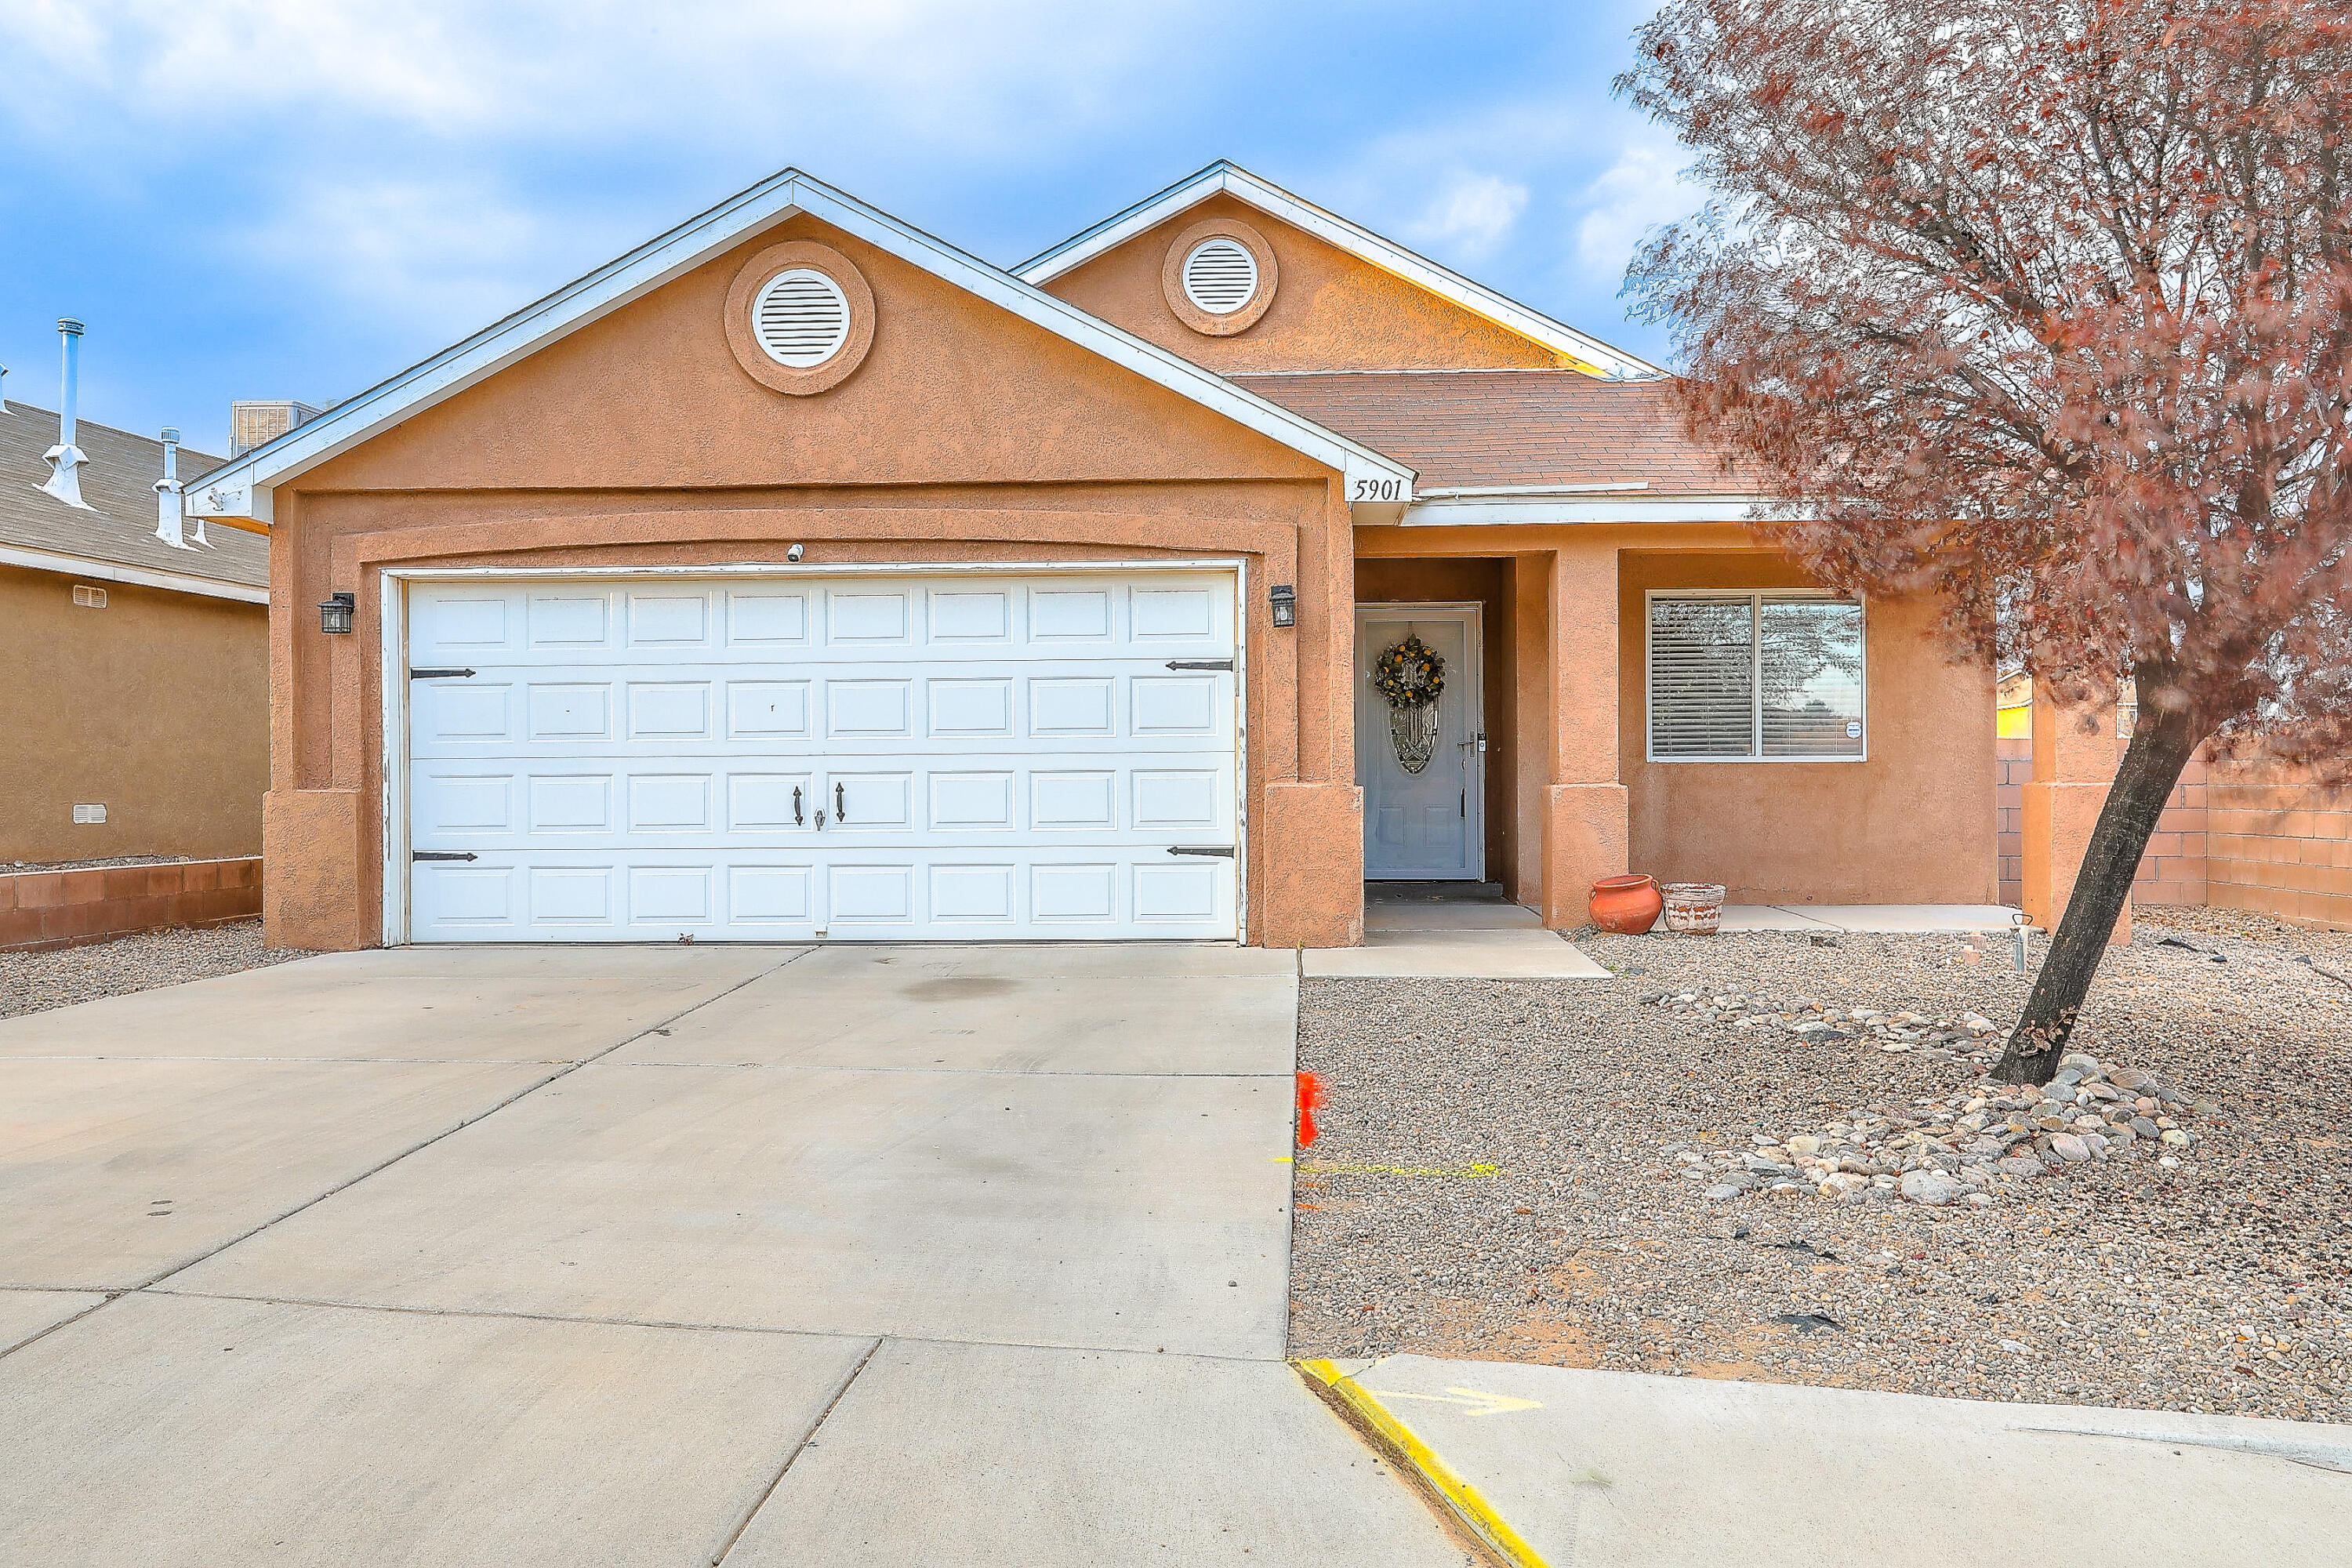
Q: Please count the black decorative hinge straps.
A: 4